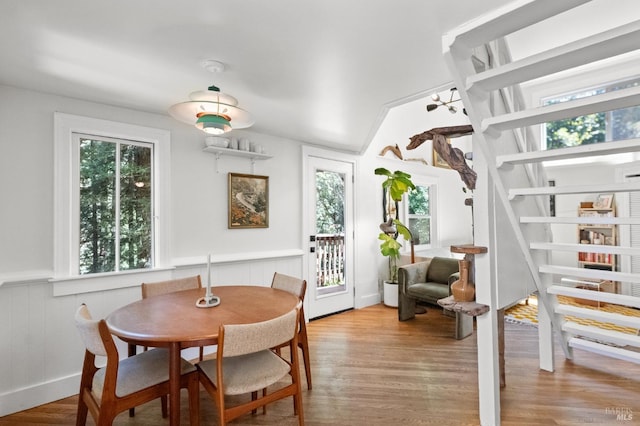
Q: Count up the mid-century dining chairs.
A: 4